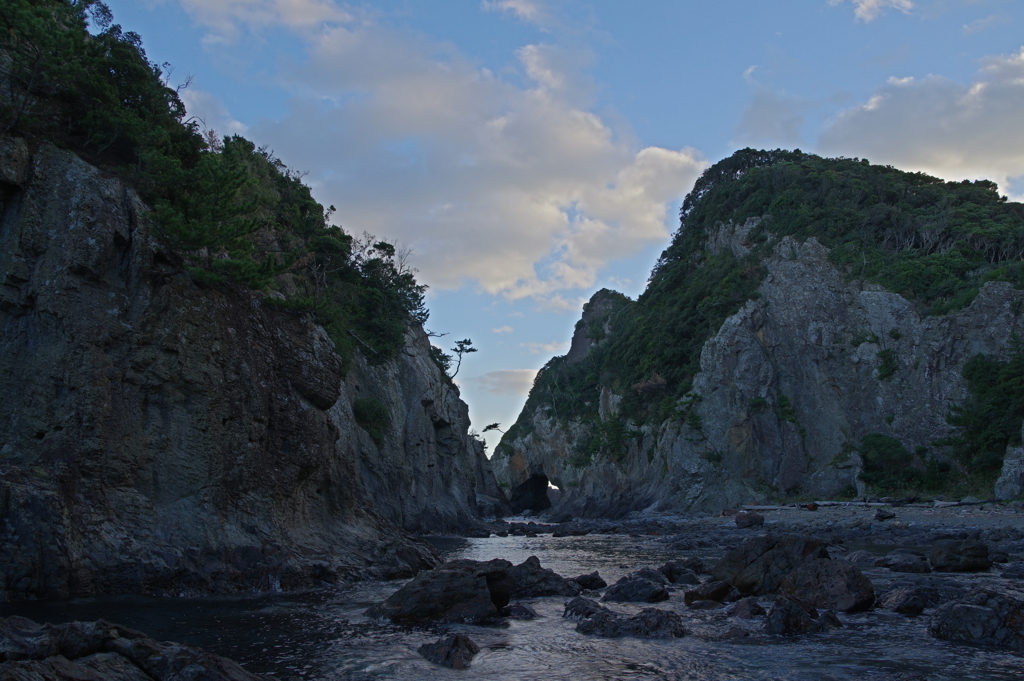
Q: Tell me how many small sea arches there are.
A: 1